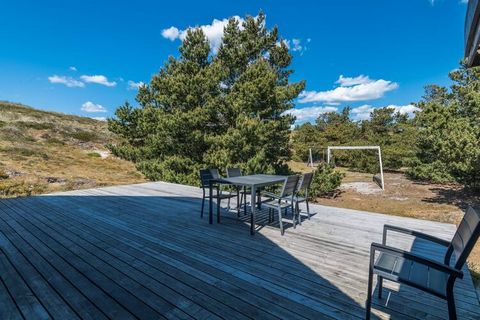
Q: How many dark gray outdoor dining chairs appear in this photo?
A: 5